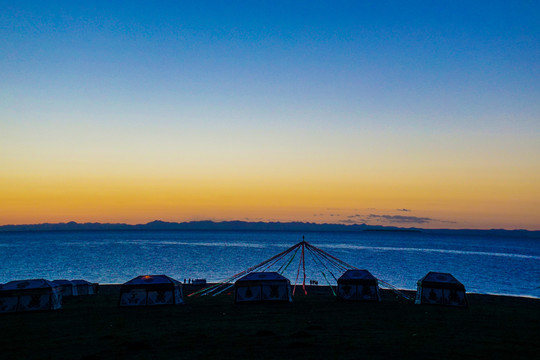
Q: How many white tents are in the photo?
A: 7